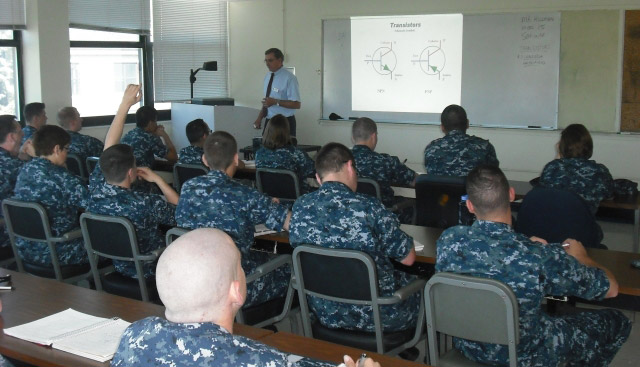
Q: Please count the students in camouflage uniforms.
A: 15